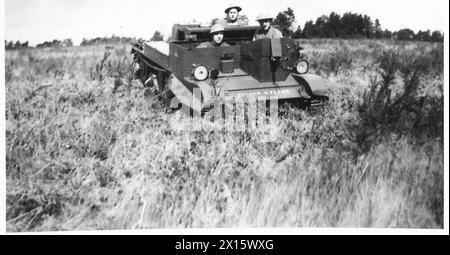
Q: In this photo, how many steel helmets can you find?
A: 3